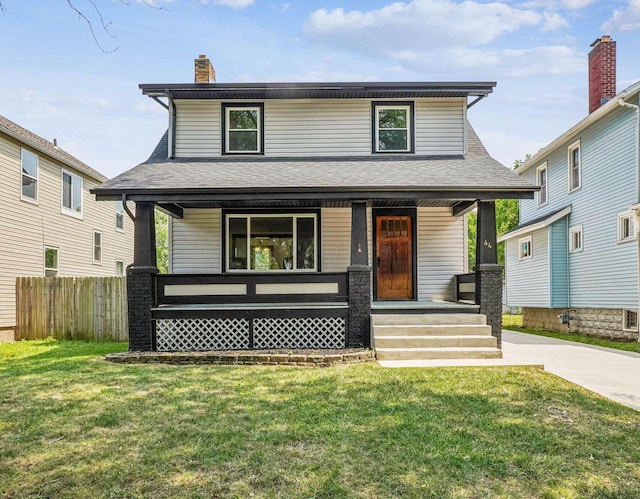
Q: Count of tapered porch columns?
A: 3